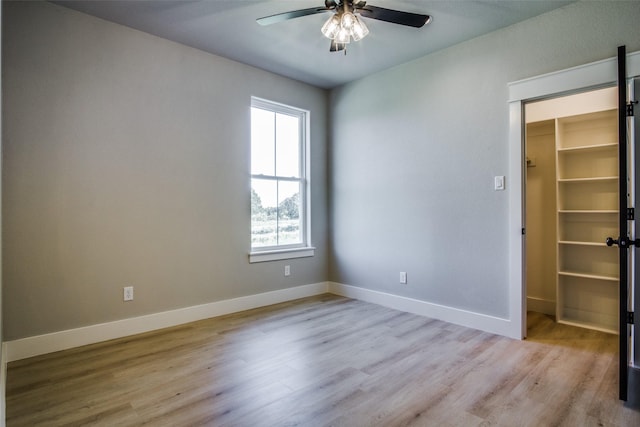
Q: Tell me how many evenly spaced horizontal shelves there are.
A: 5